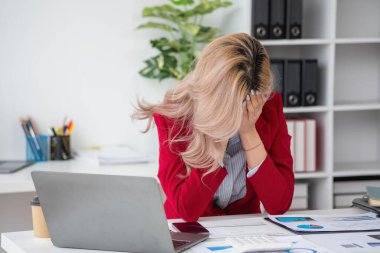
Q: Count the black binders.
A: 6